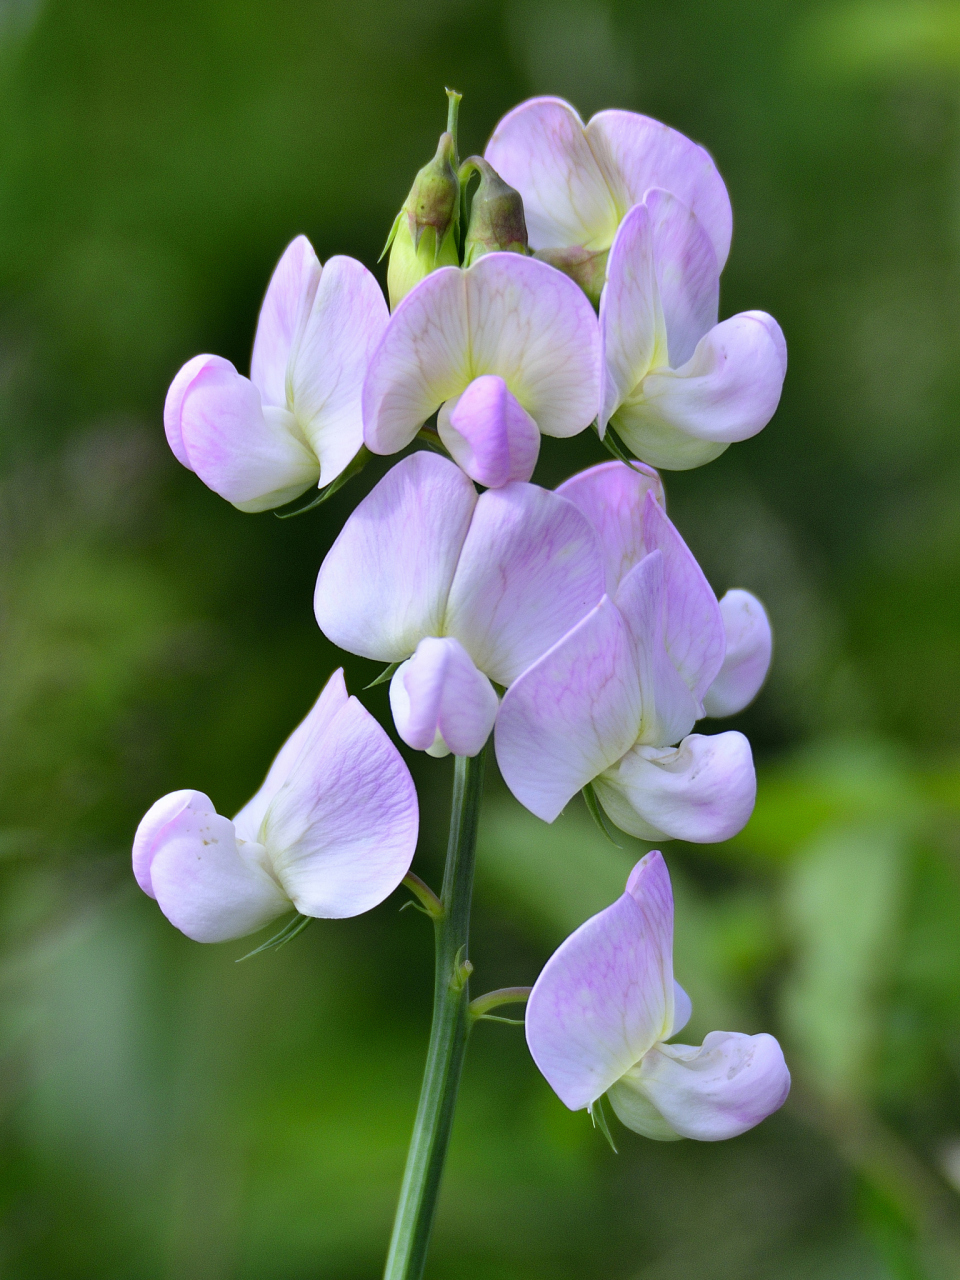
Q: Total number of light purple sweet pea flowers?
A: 9